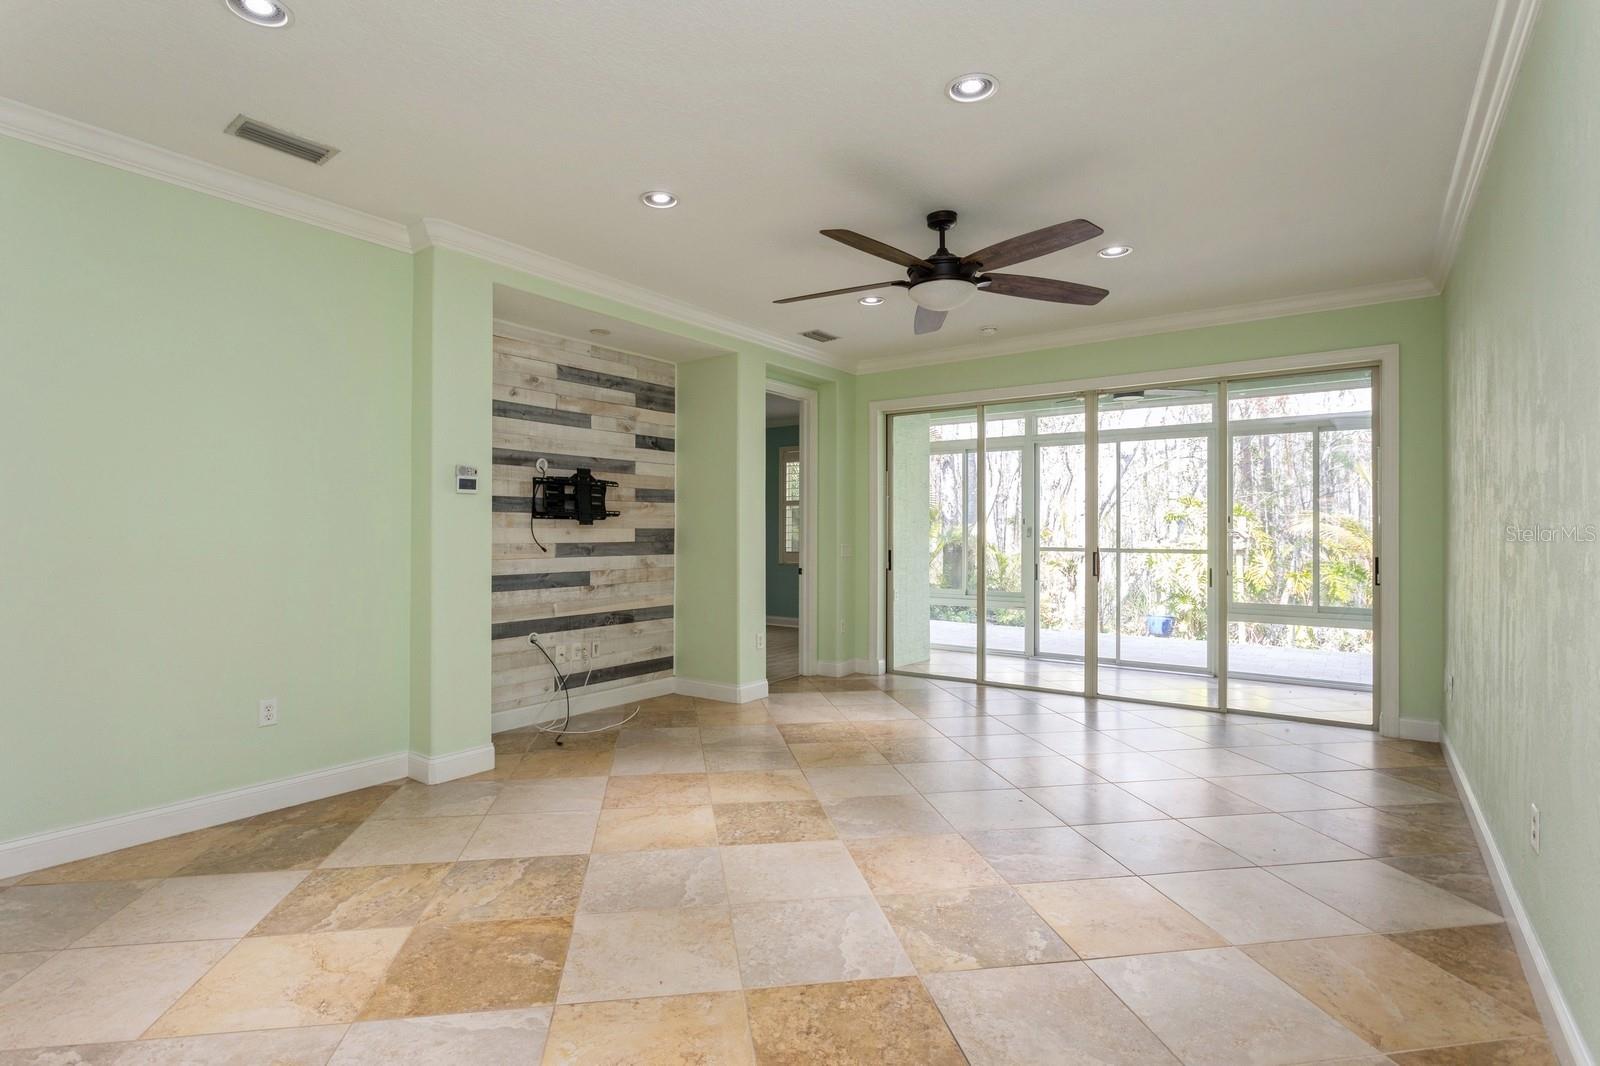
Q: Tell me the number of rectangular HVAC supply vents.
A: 2